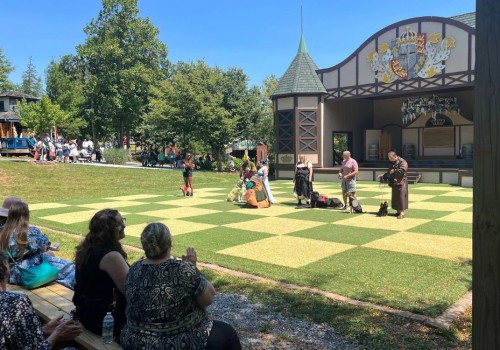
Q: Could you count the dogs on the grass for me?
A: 5